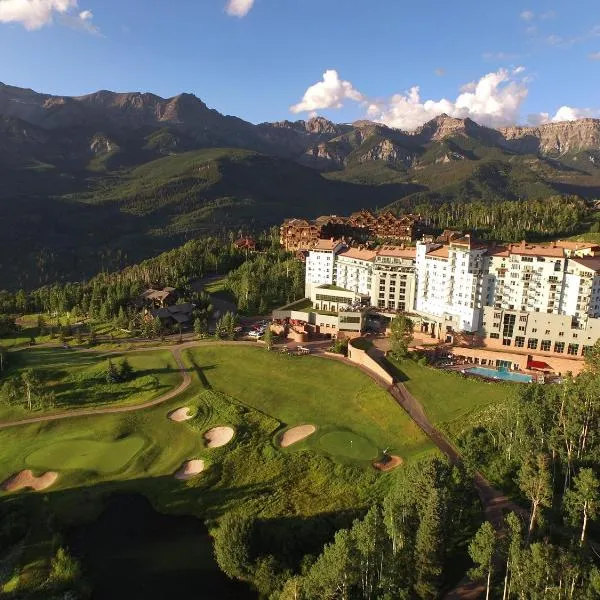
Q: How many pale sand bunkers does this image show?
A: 6